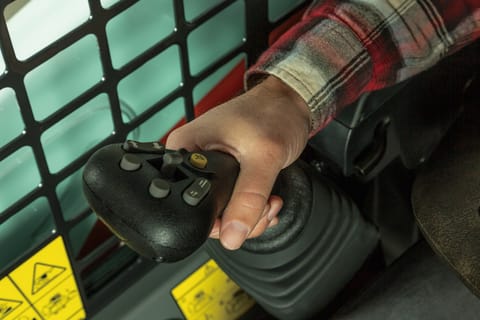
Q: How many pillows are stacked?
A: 0